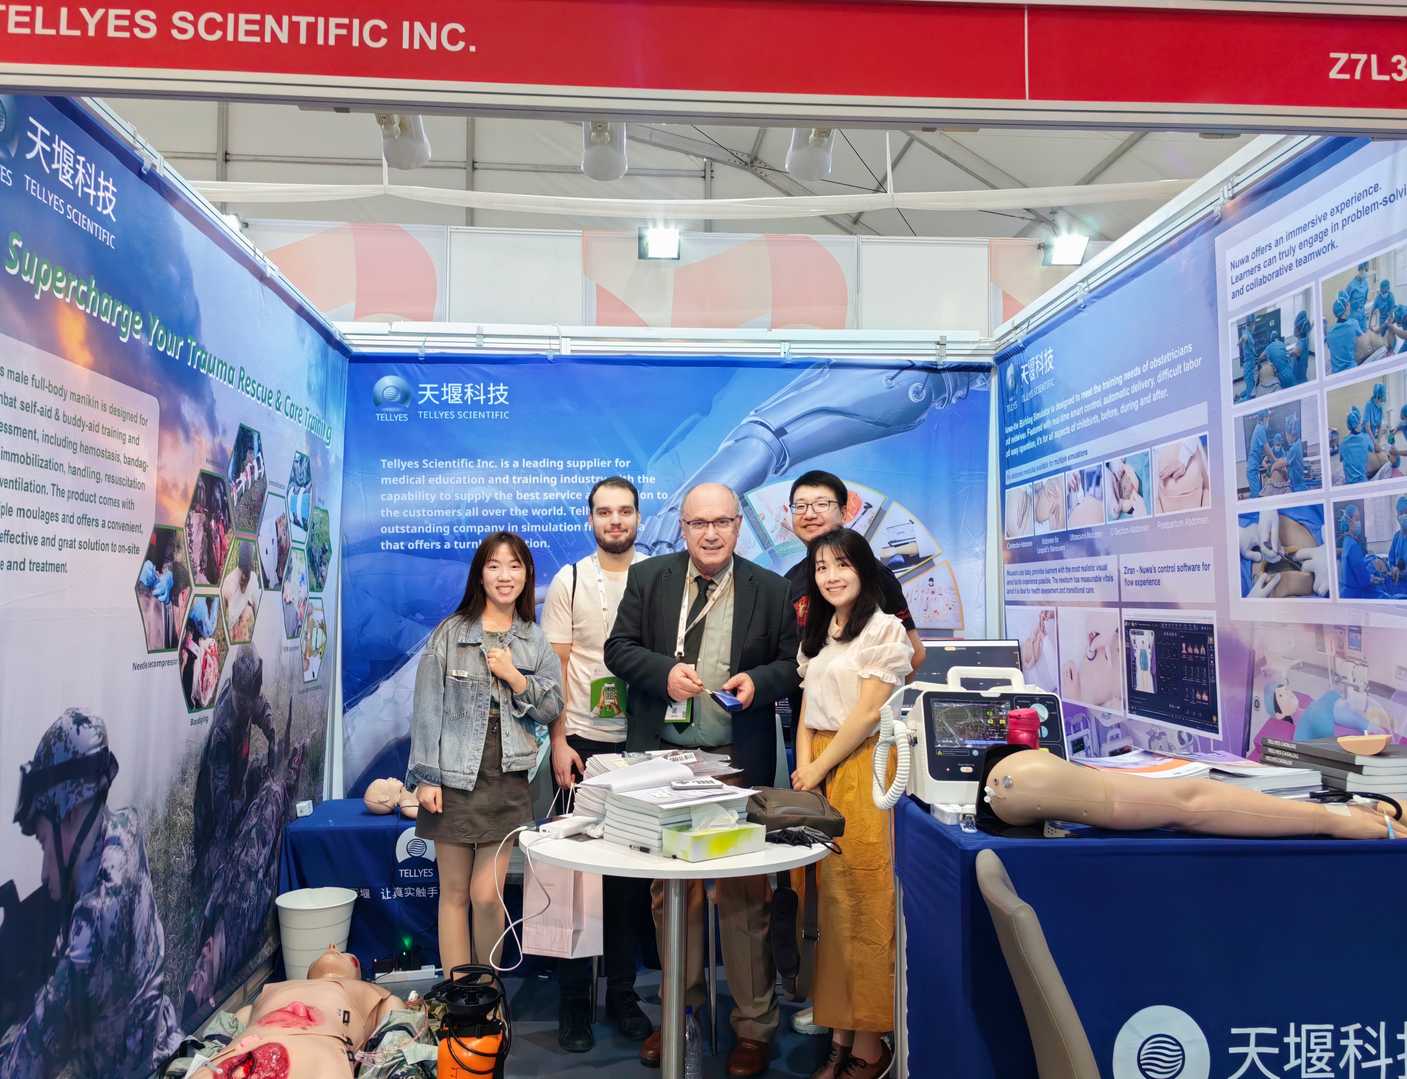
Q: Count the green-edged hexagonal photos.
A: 10